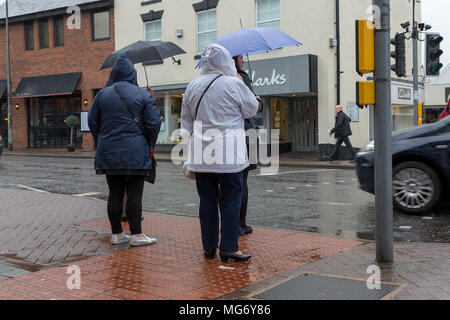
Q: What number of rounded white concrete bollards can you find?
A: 0